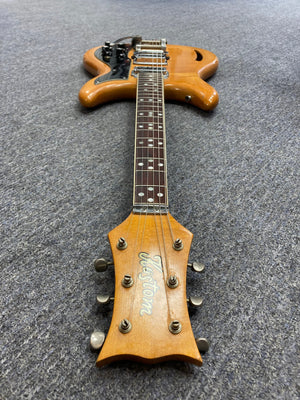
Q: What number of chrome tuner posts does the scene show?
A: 6